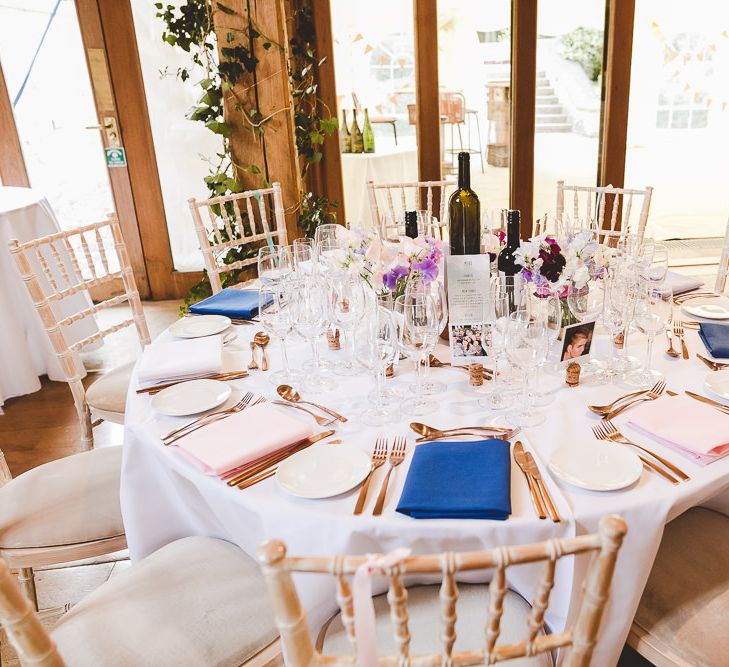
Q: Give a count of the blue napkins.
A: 3